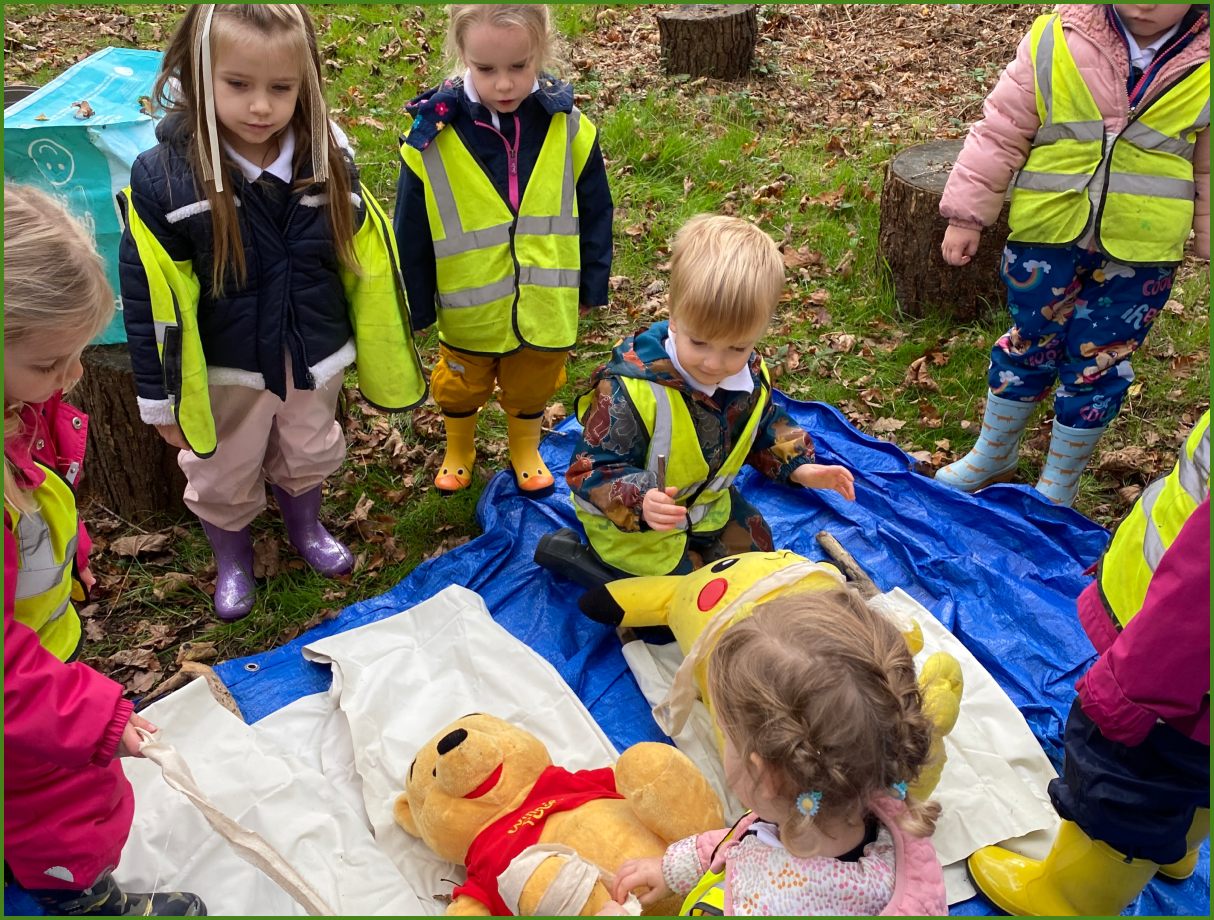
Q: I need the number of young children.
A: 7